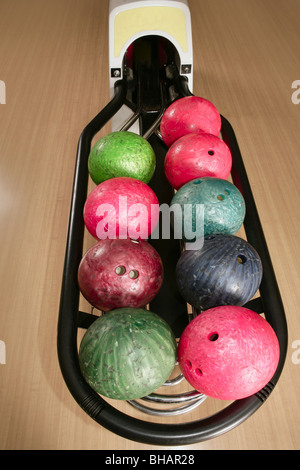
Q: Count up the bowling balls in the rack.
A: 9